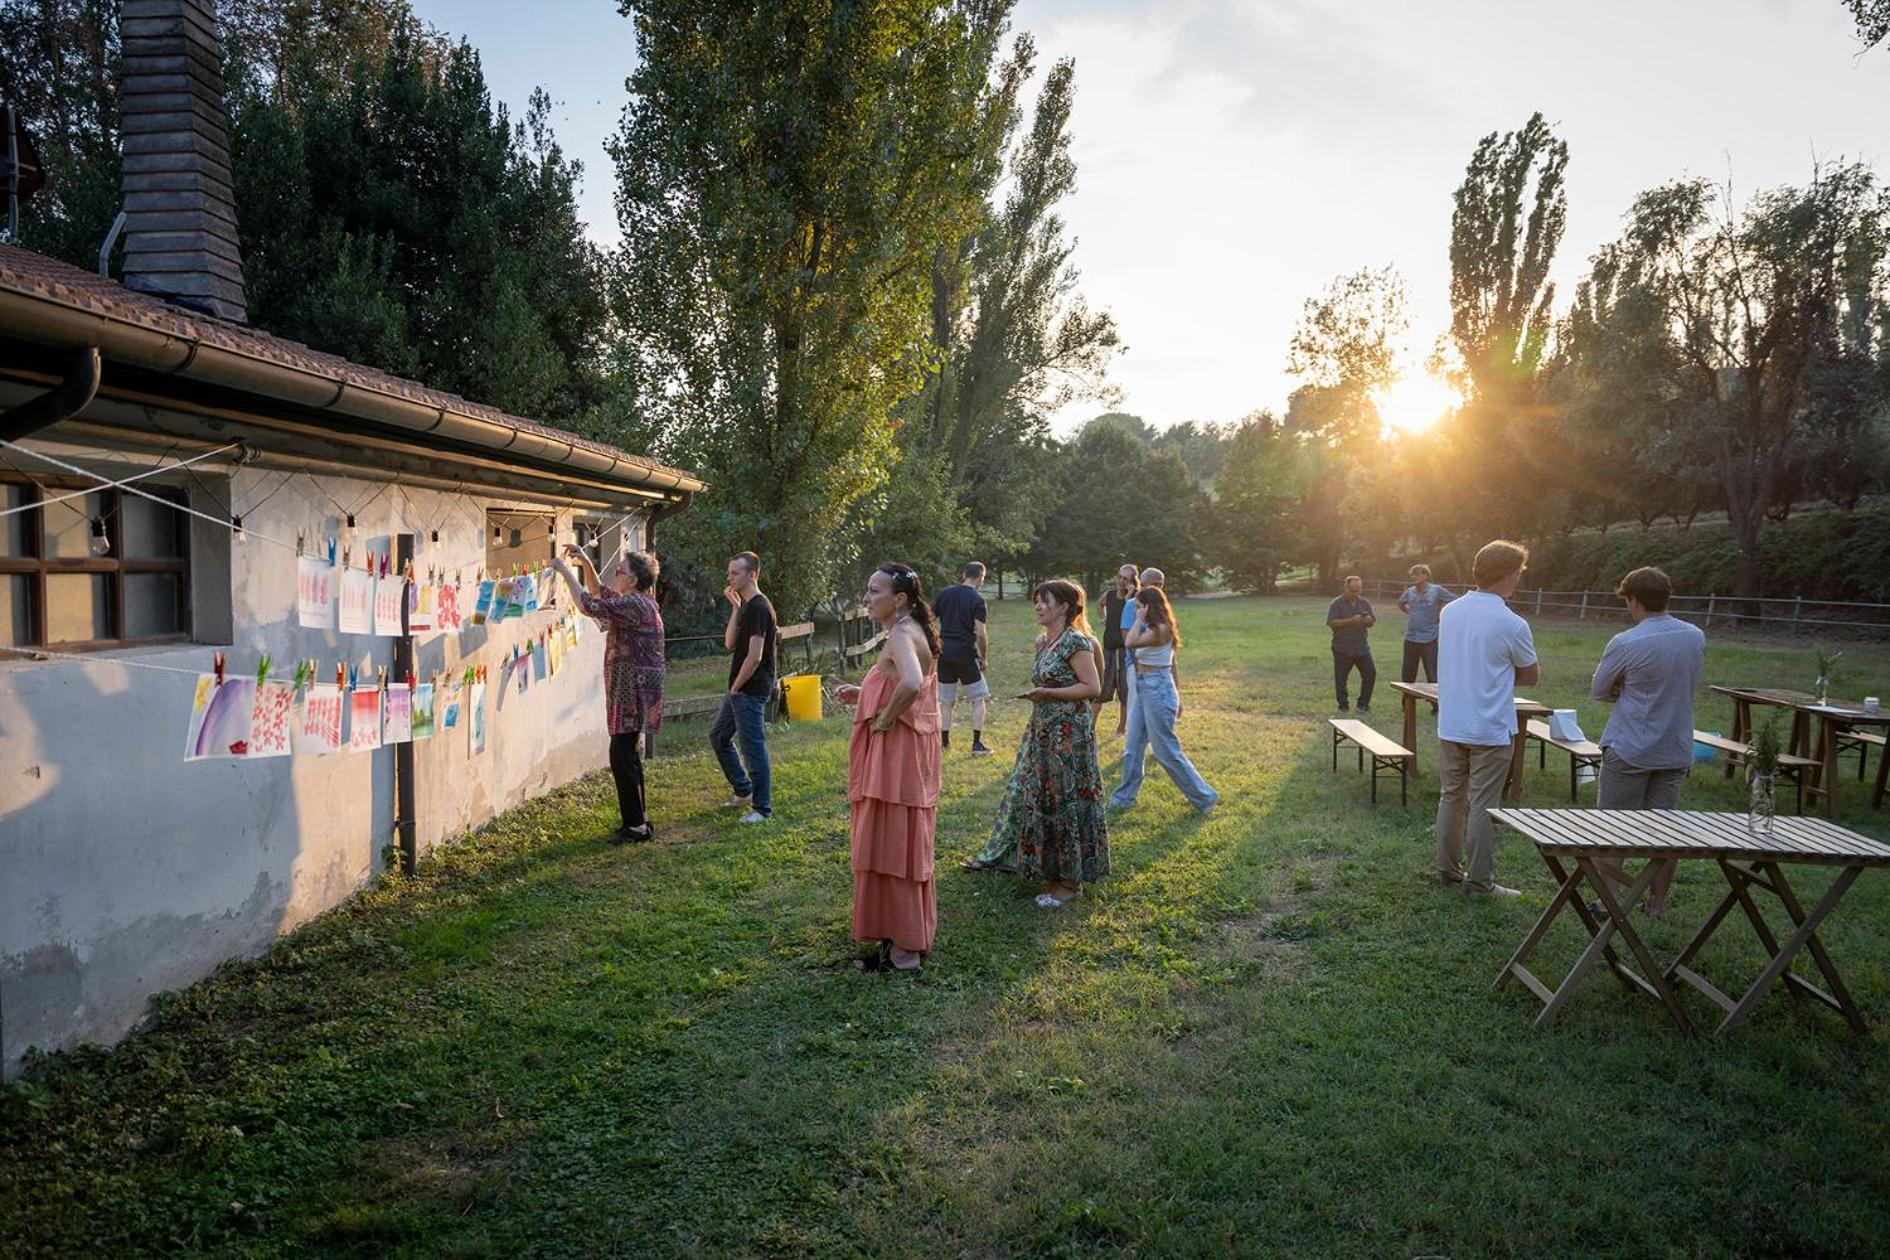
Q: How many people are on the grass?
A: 13